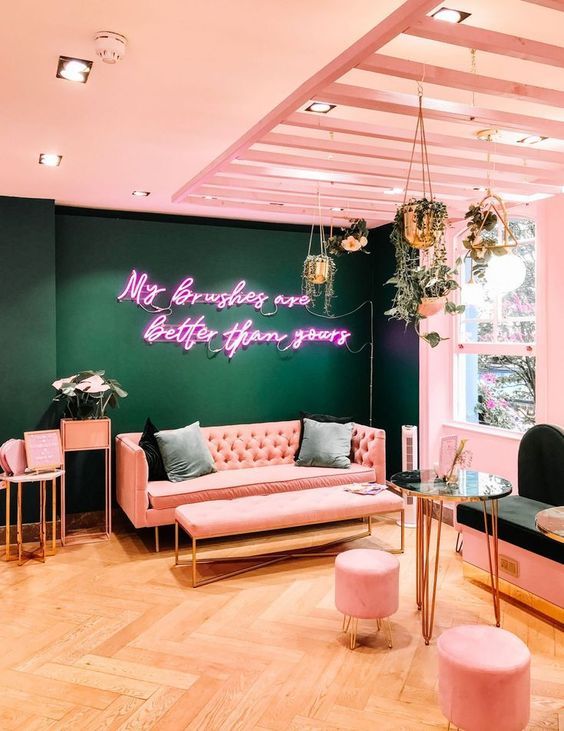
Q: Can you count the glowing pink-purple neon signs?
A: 1